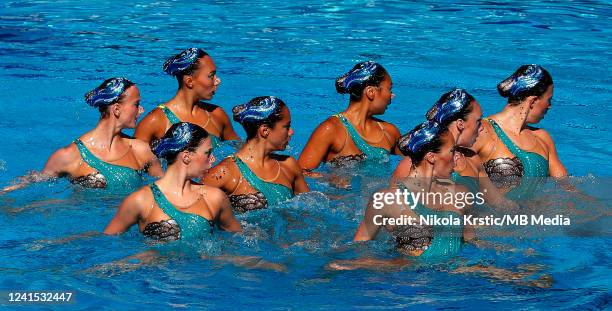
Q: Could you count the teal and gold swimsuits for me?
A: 8